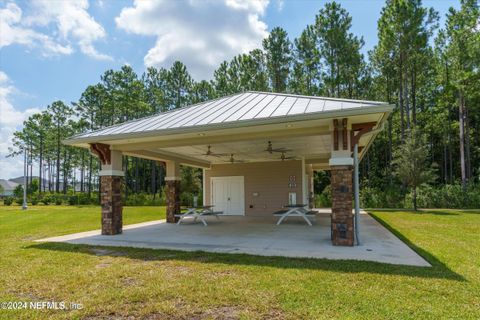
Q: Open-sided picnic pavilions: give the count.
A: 1